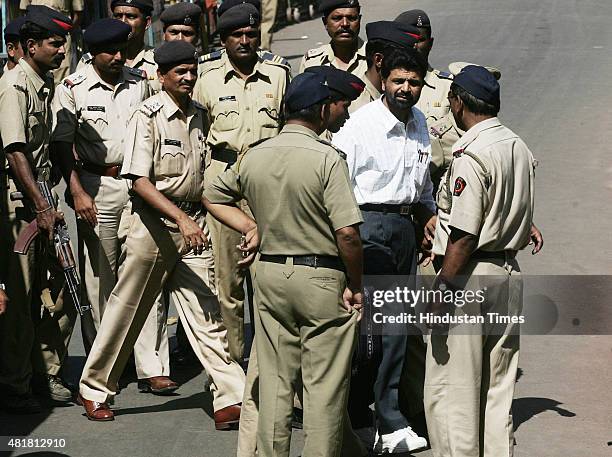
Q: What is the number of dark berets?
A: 14